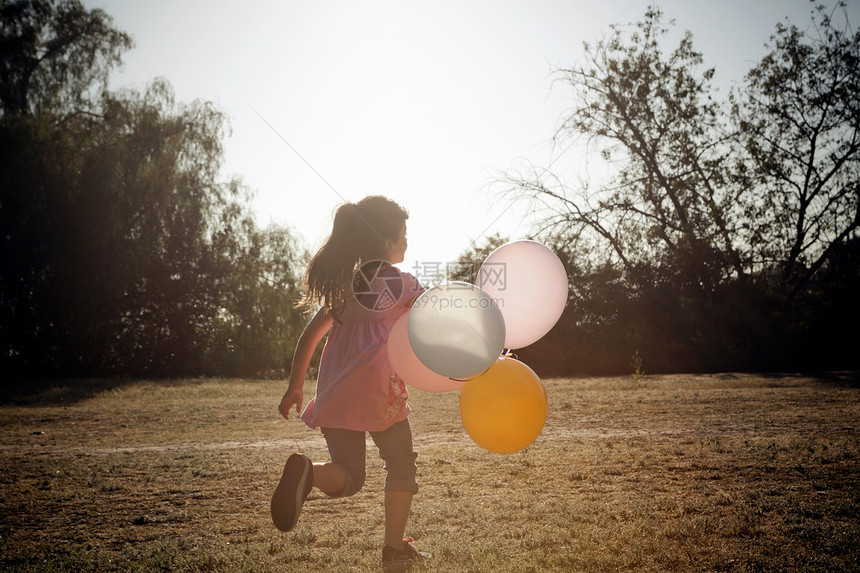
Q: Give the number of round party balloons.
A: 4